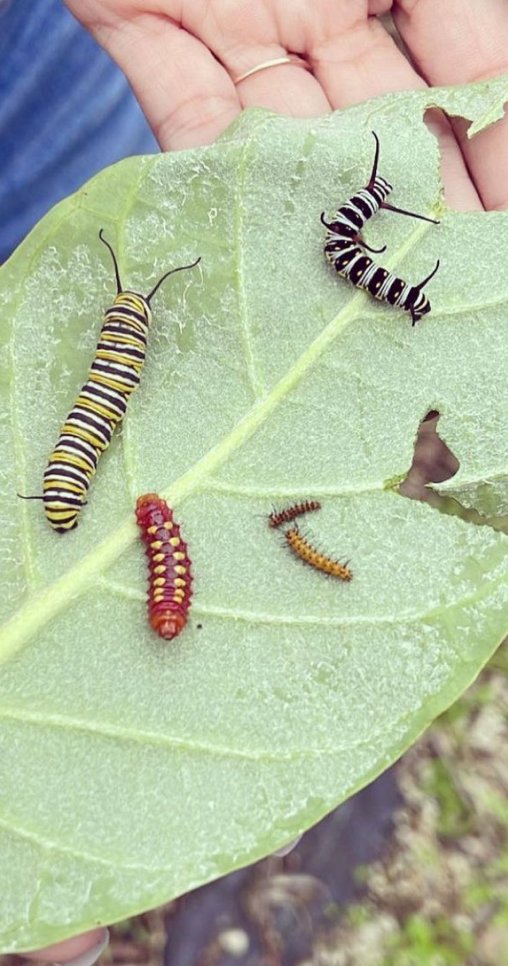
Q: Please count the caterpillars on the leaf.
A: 5